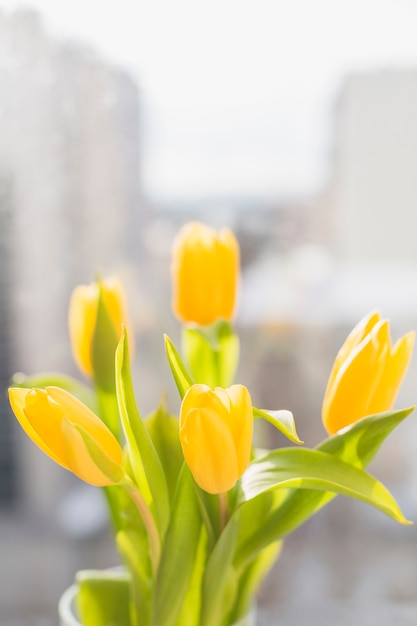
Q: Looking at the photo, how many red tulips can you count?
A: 0